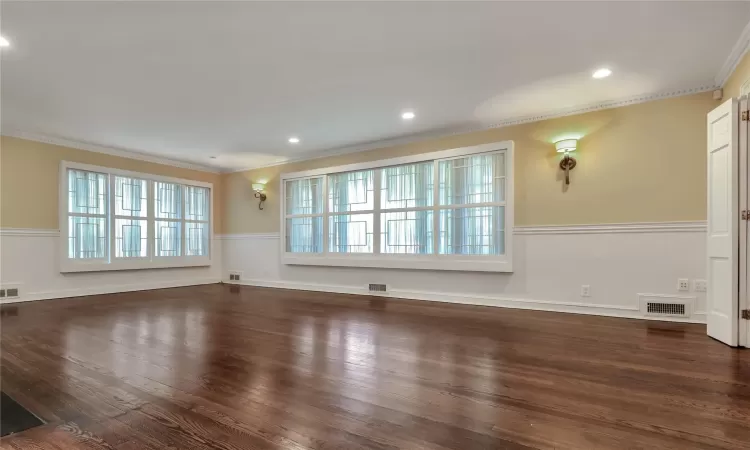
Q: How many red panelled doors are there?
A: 0